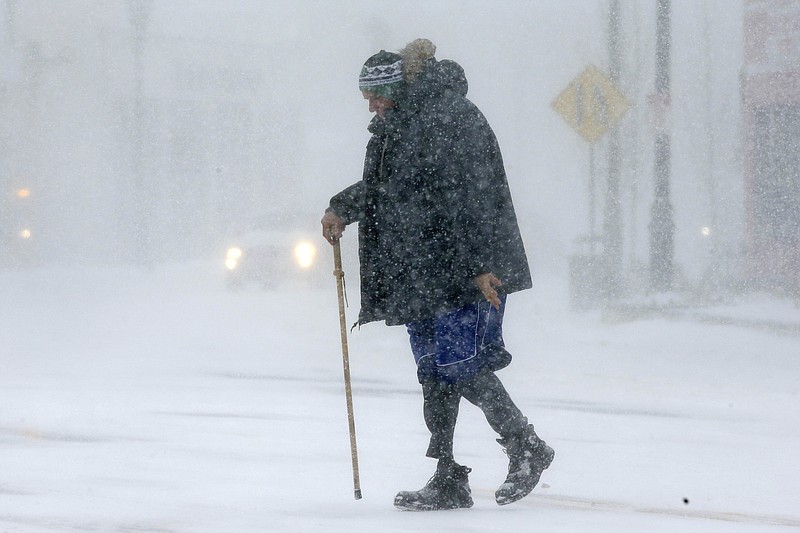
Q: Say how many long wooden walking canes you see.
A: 1